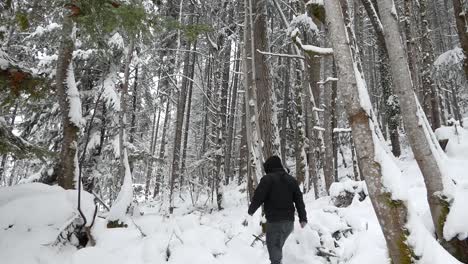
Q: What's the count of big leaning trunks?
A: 2